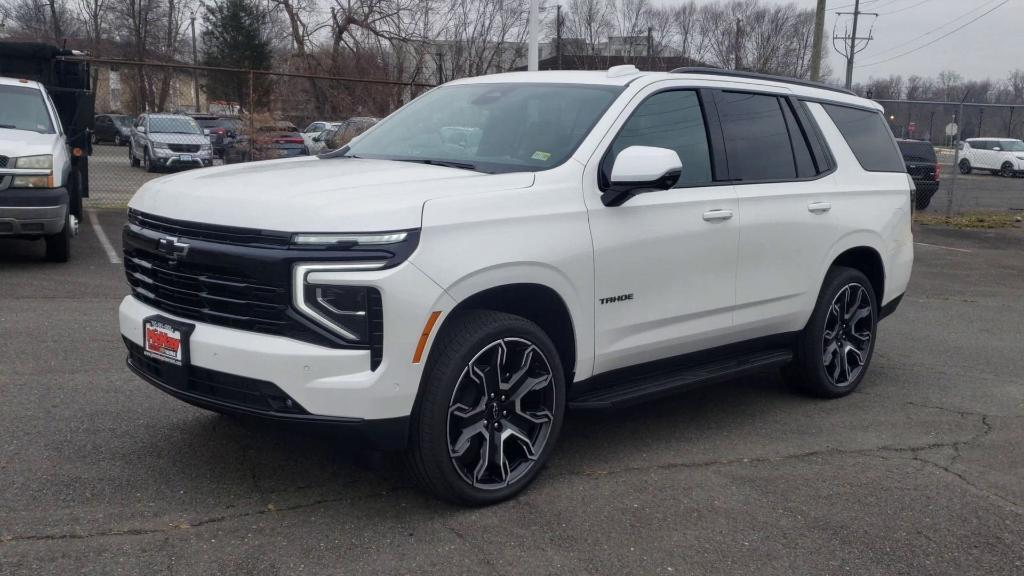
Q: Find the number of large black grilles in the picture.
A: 1